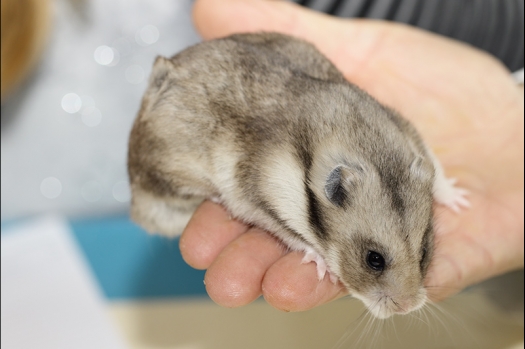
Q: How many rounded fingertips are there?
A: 3